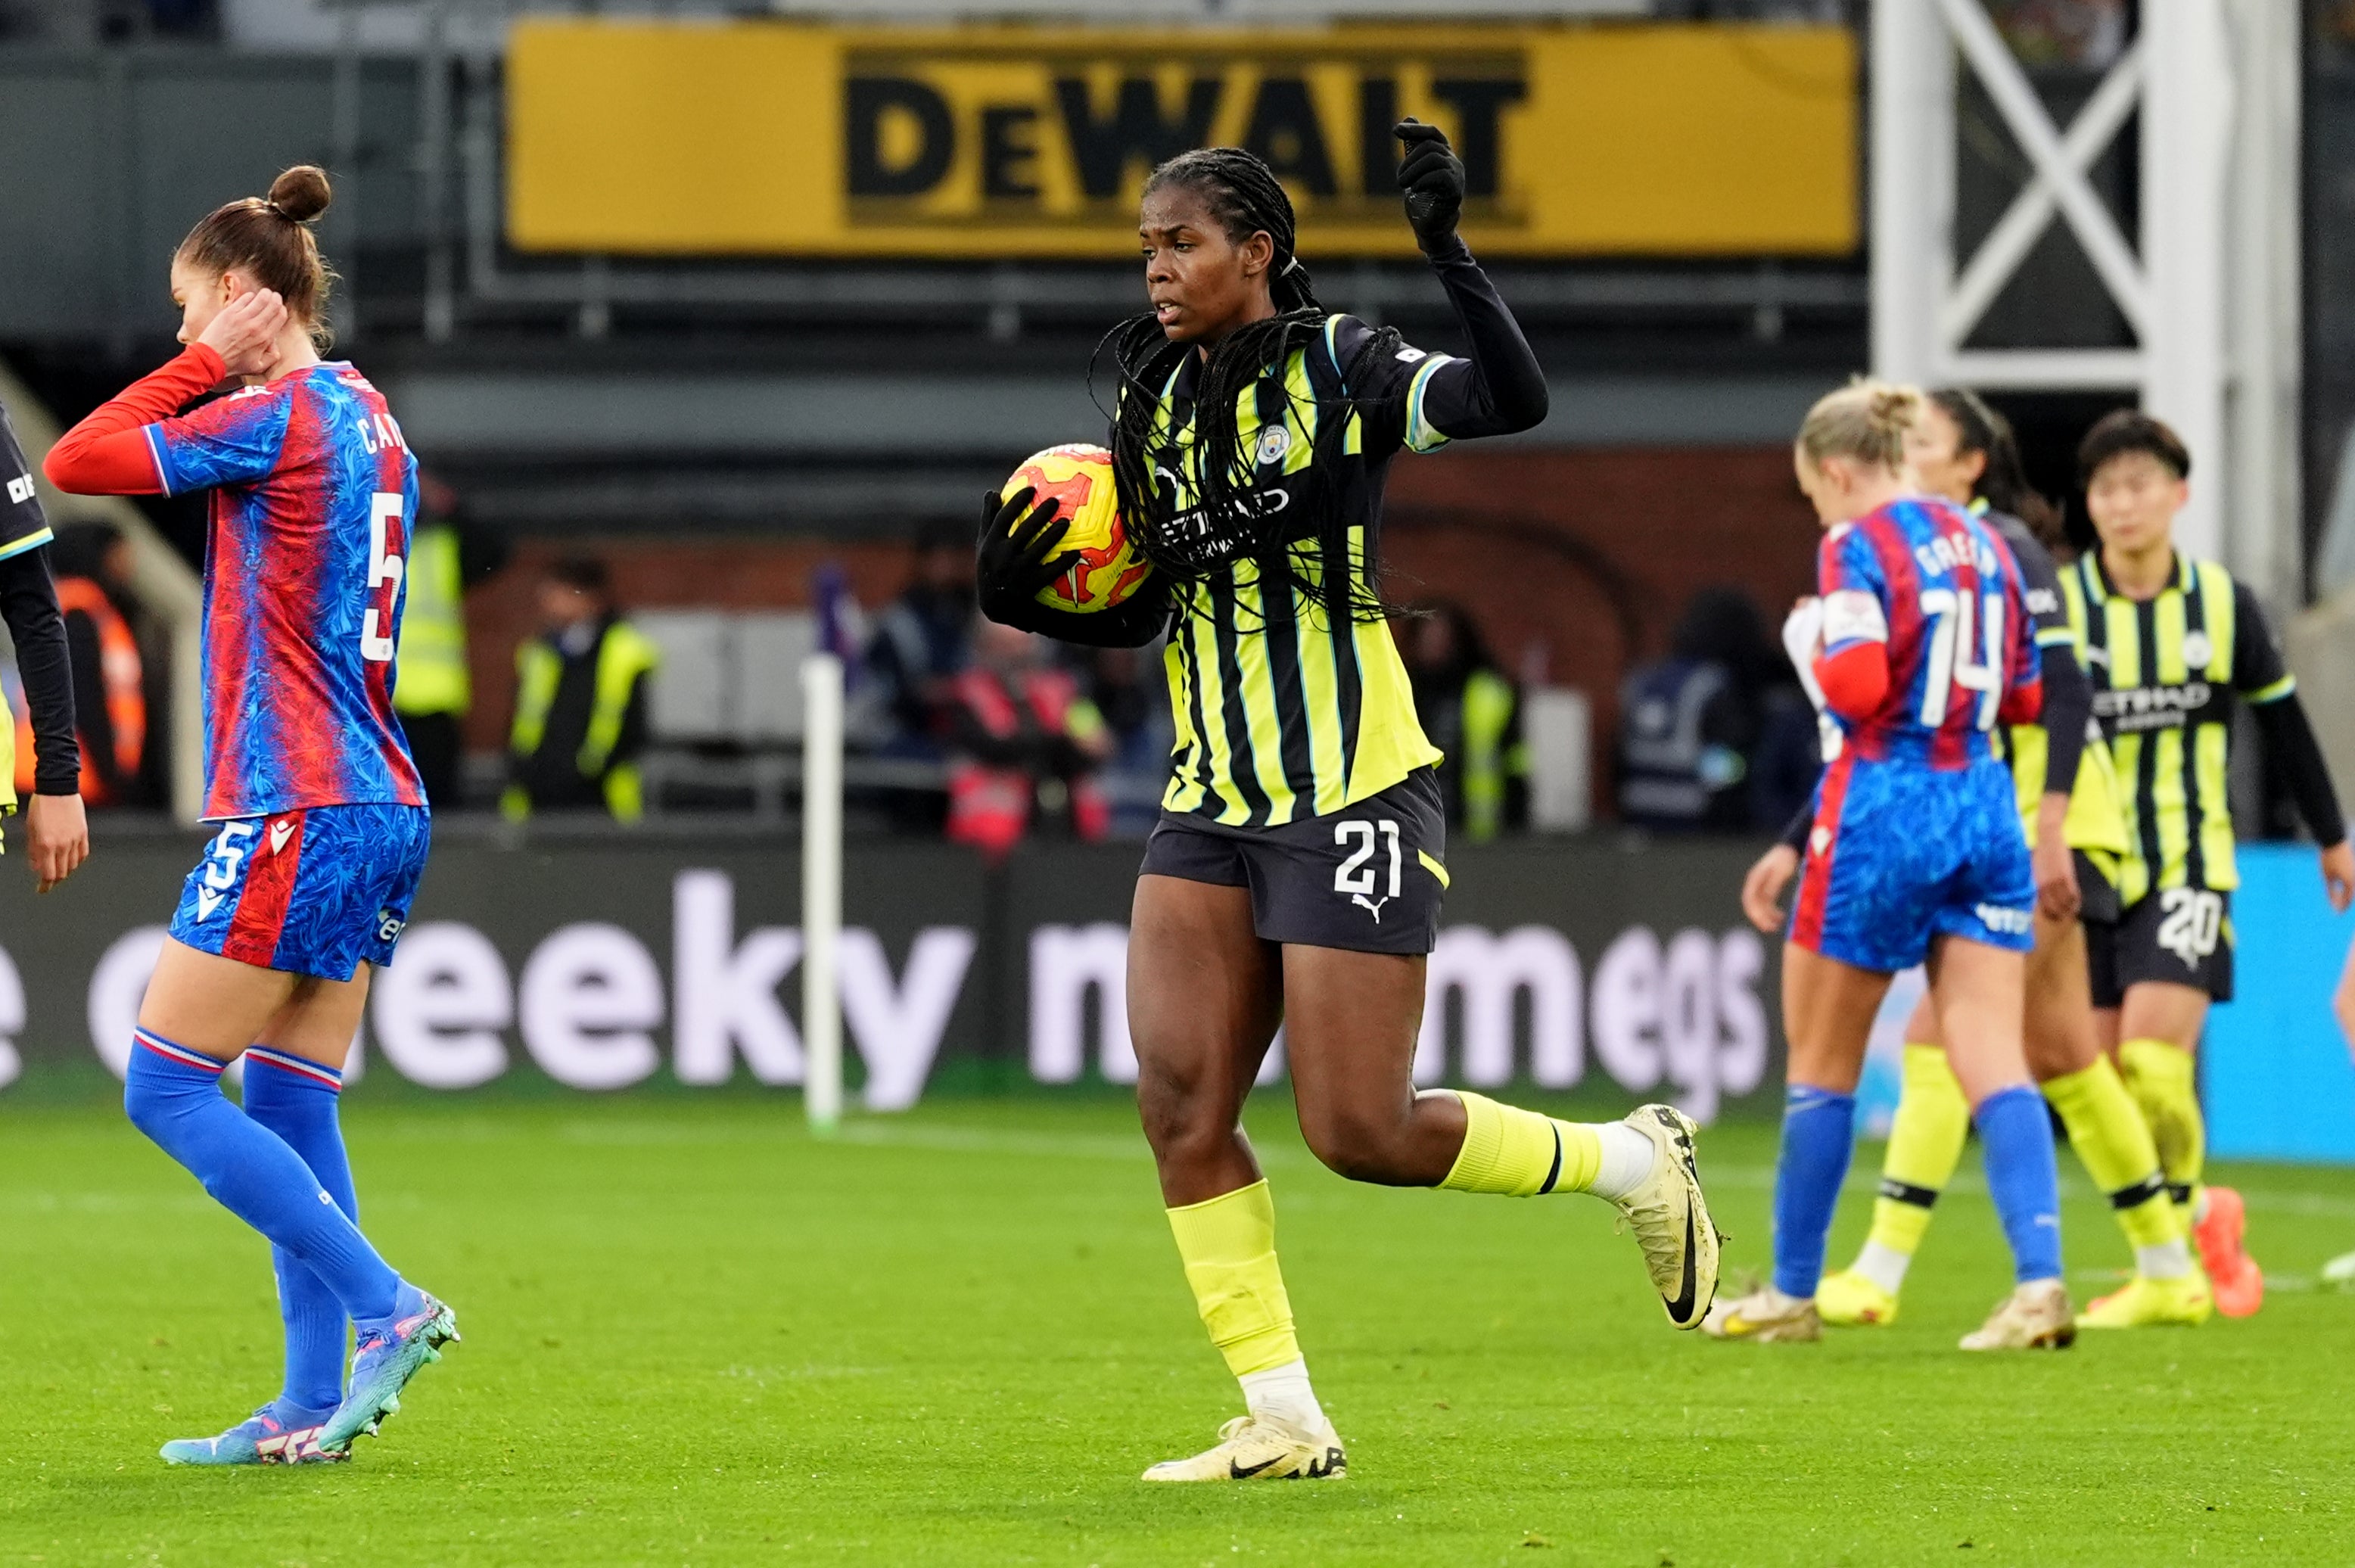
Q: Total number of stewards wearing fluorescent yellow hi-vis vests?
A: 3